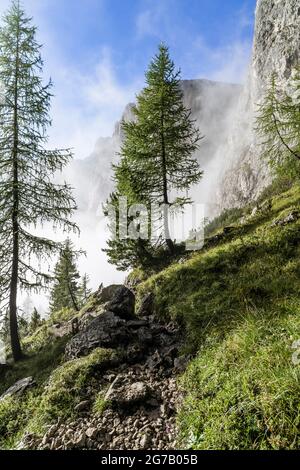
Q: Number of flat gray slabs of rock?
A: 1